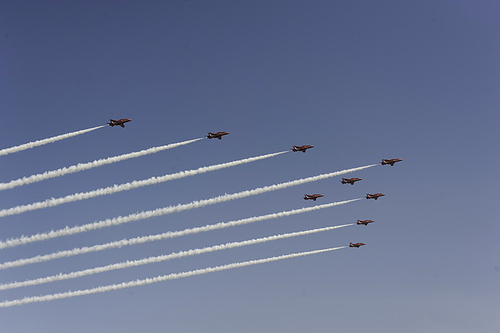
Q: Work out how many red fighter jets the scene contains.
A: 9